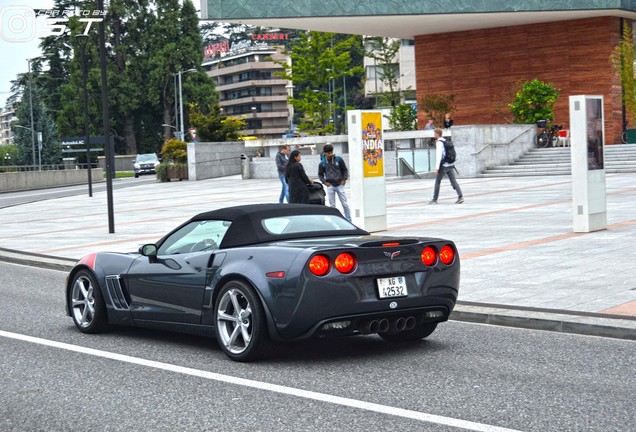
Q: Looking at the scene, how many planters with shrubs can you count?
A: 1